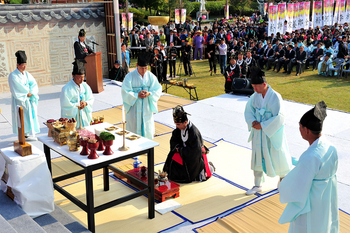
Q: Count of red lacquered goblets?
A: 4